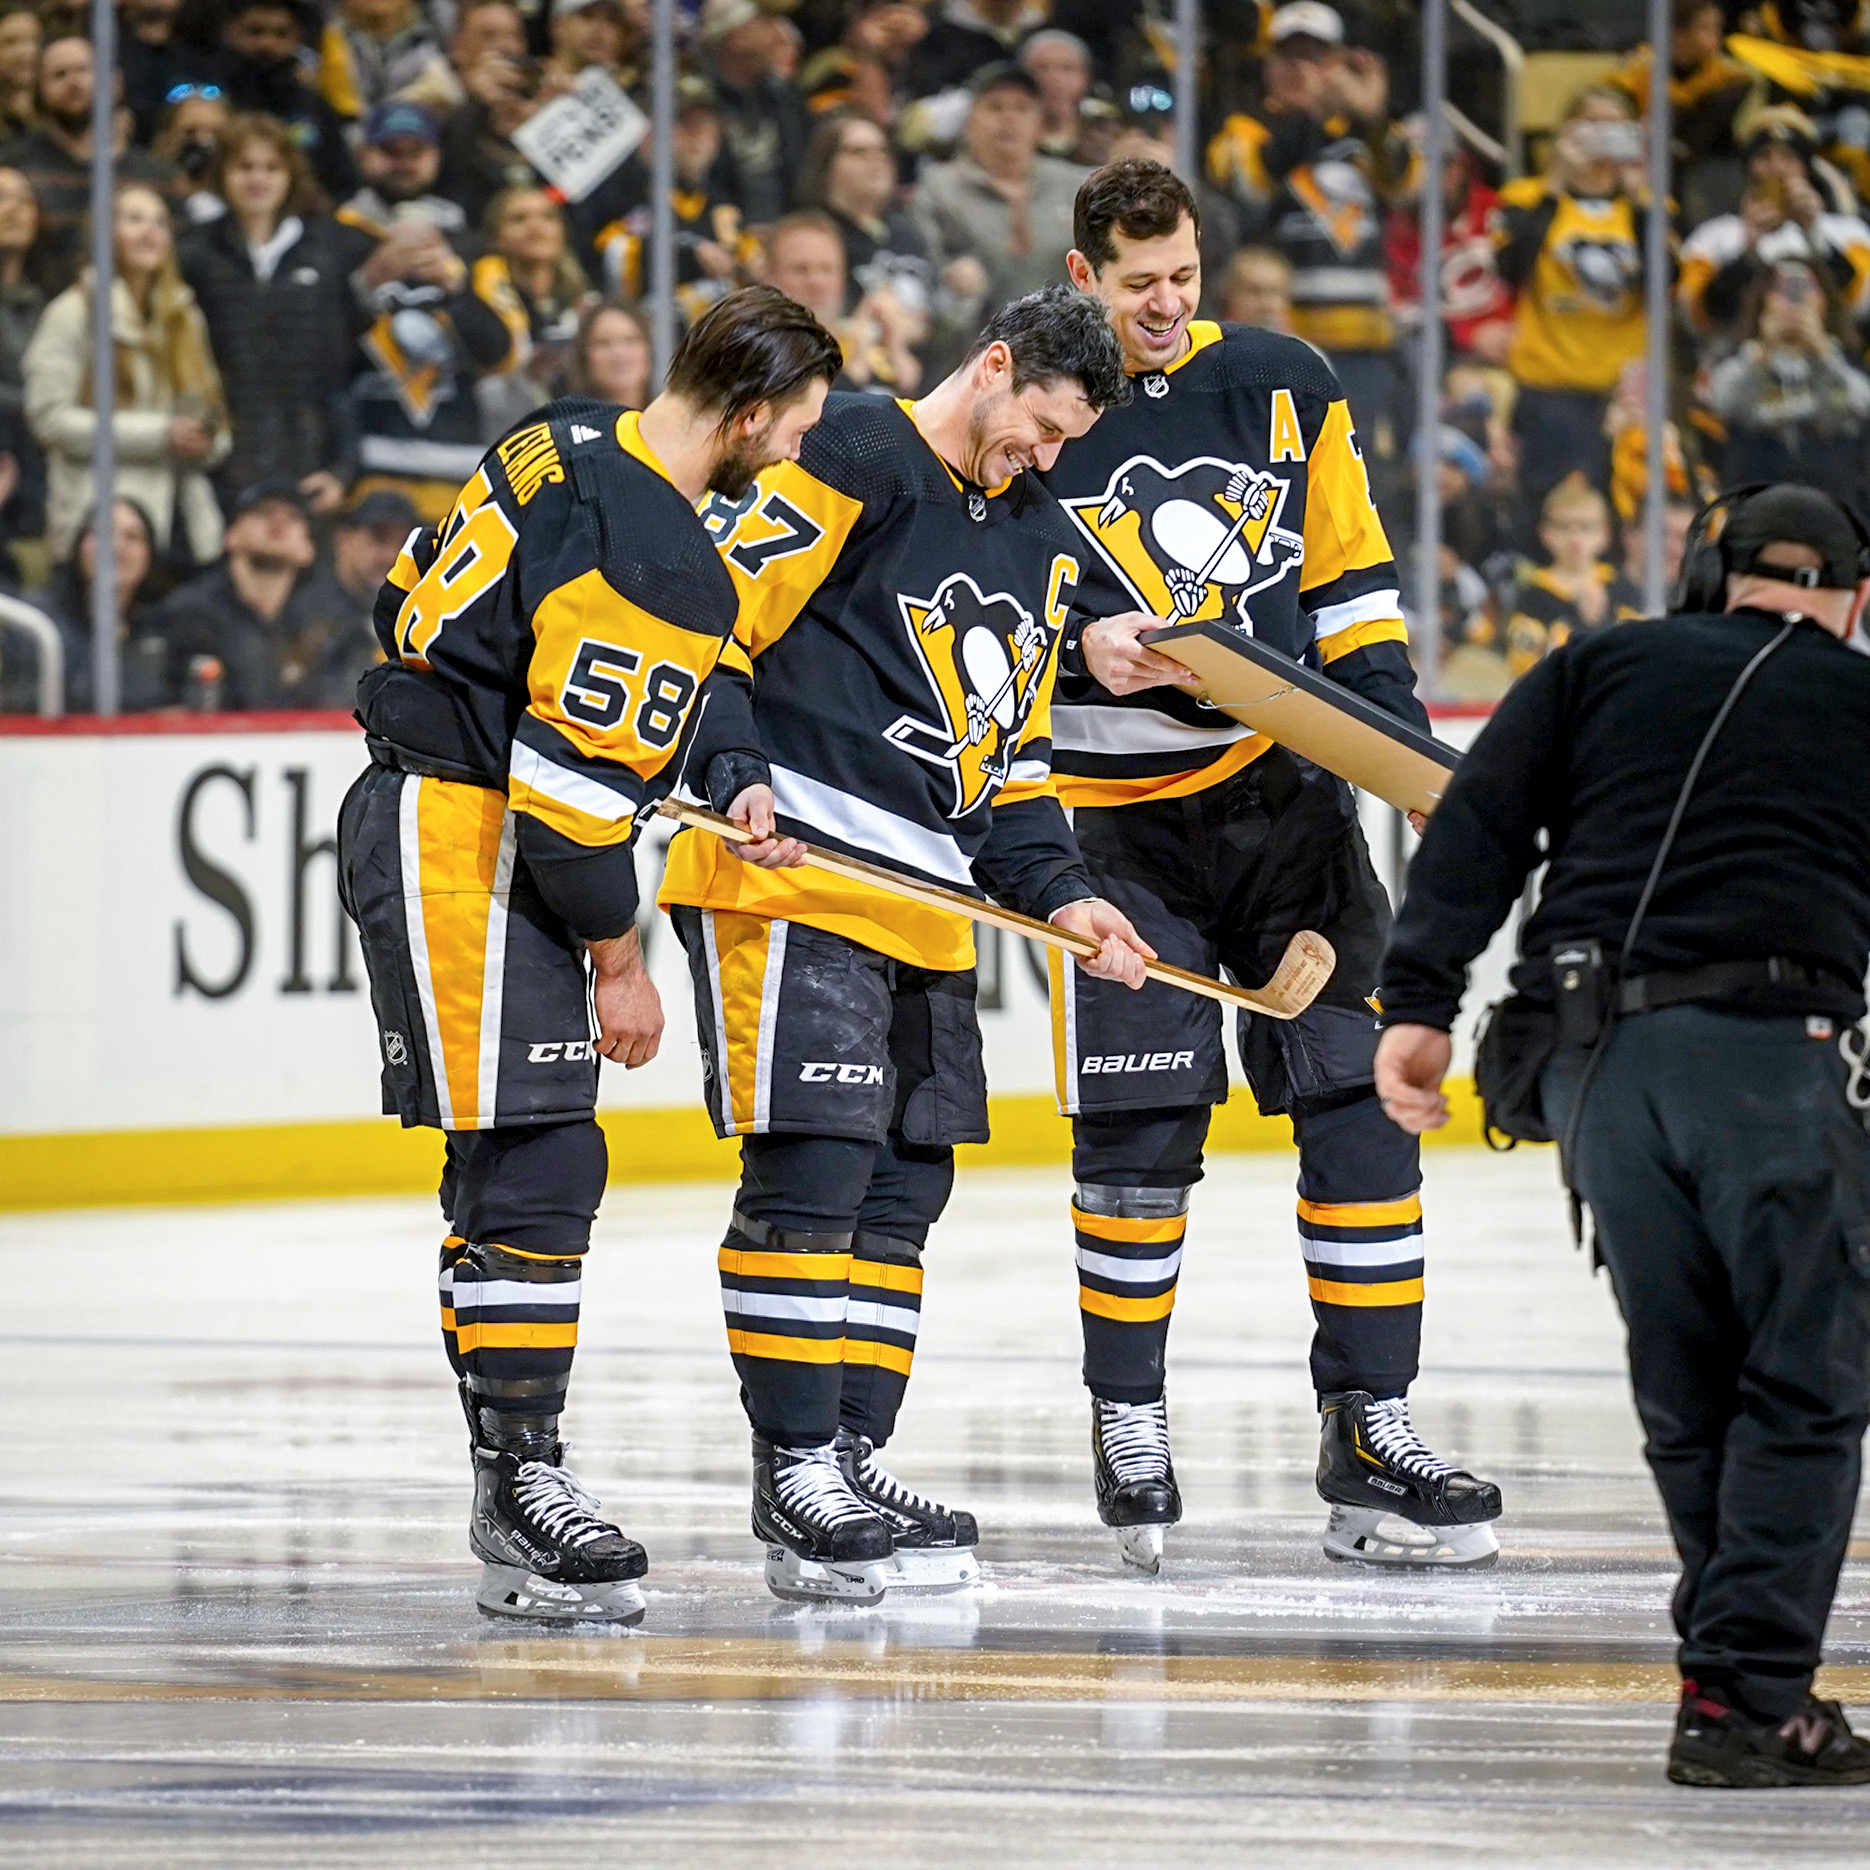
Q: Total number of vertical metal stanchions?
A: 5